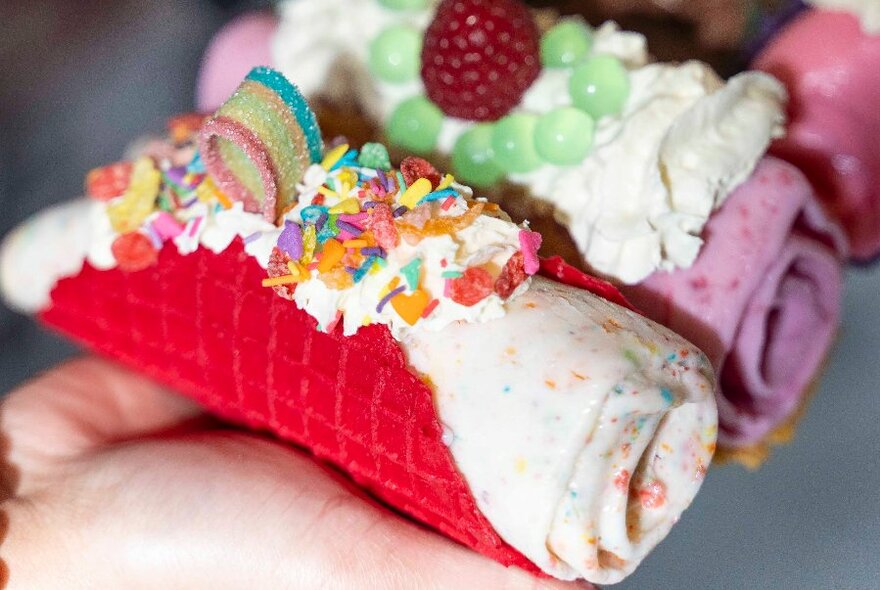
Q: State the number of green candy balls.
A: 8